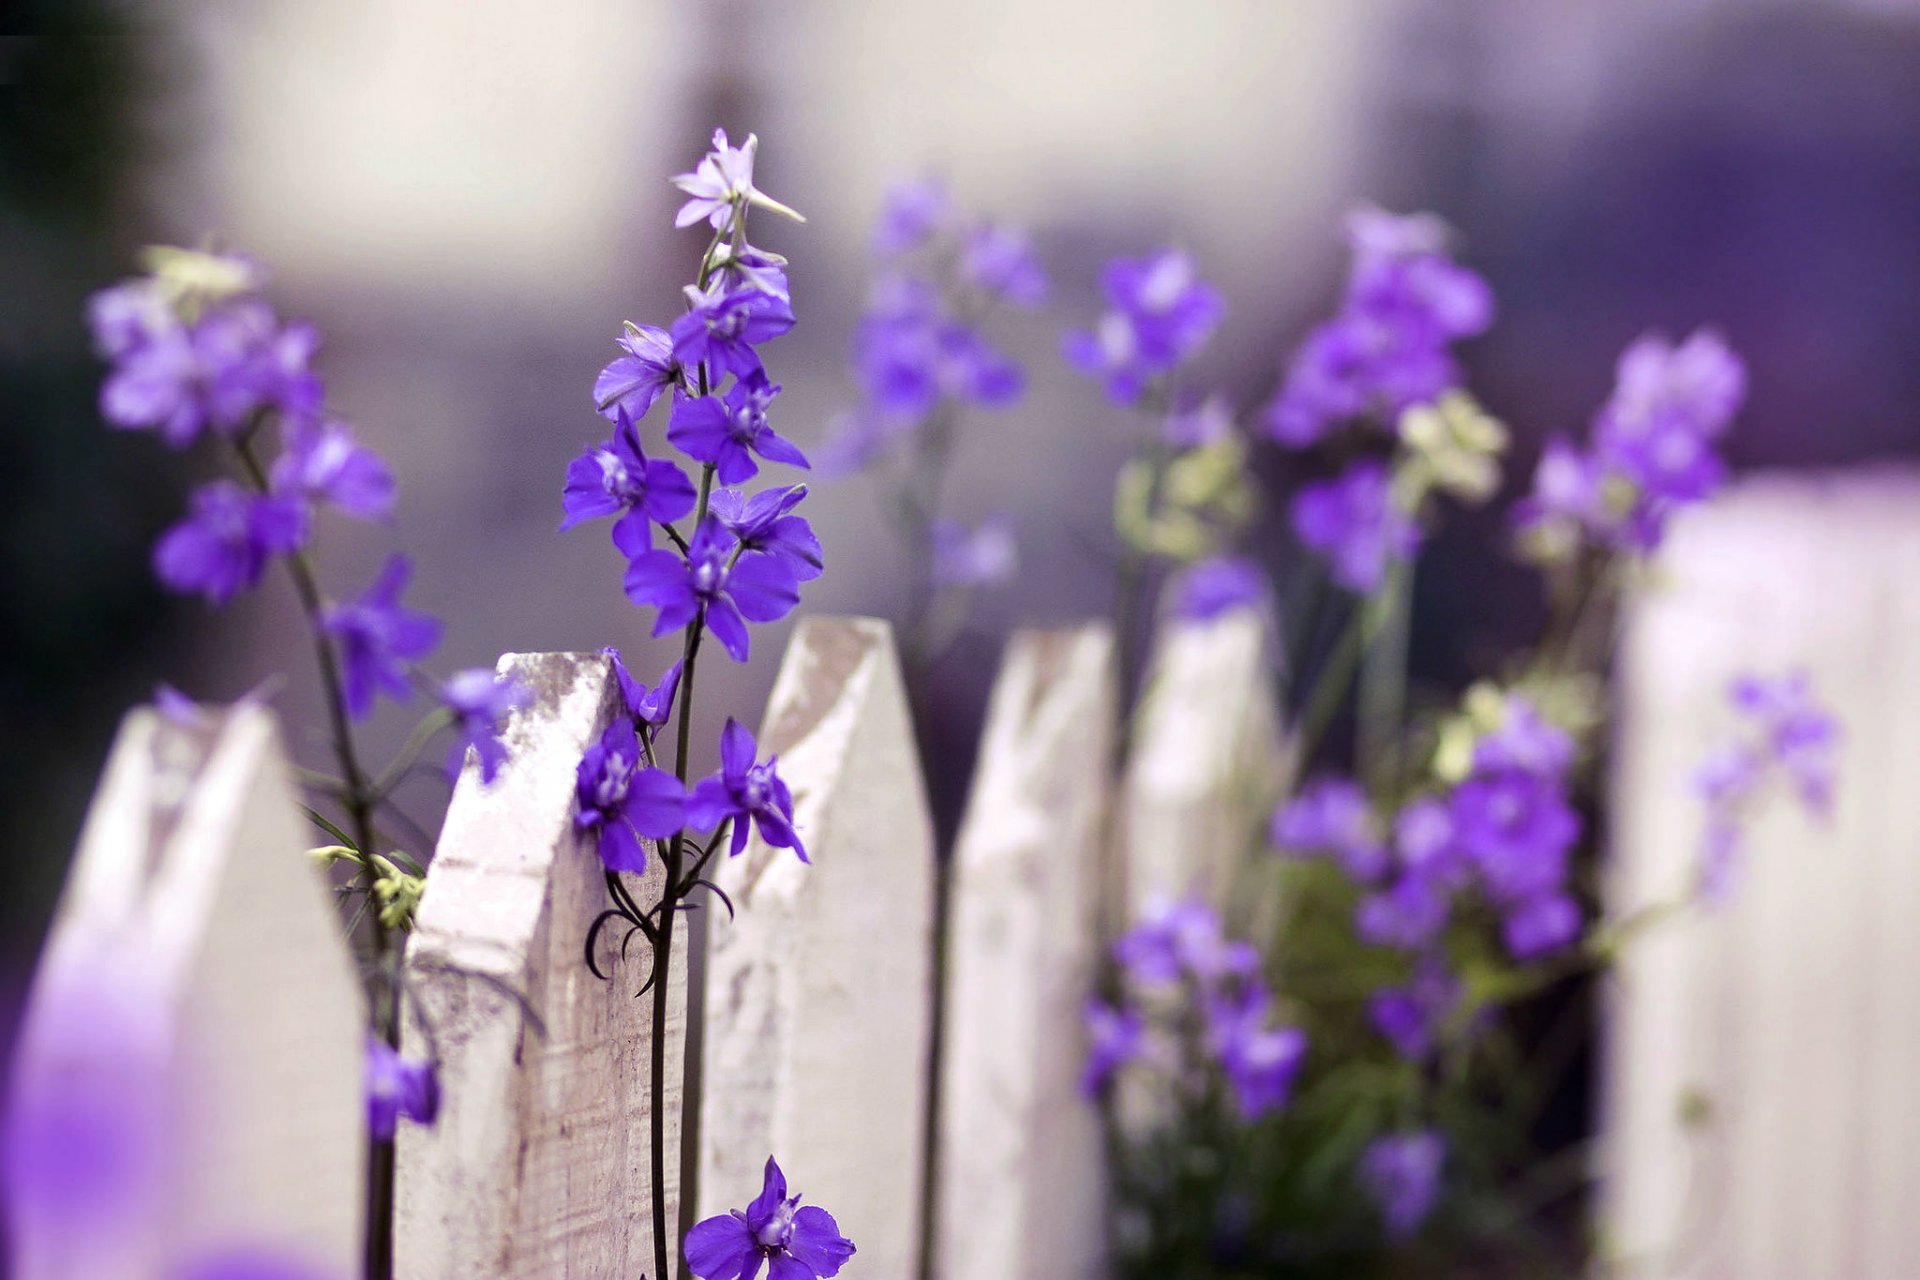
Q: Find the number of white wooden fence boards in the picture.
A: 6